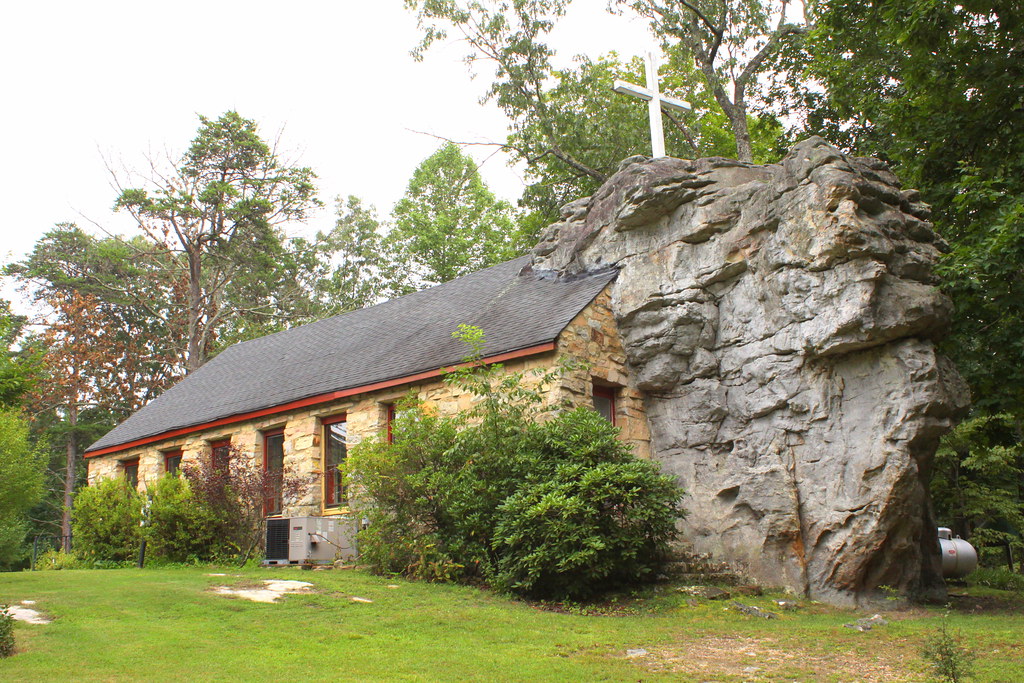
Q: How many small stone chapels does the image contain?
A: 1